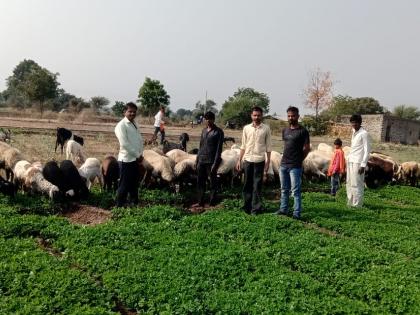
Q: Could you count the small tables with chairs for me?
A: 0